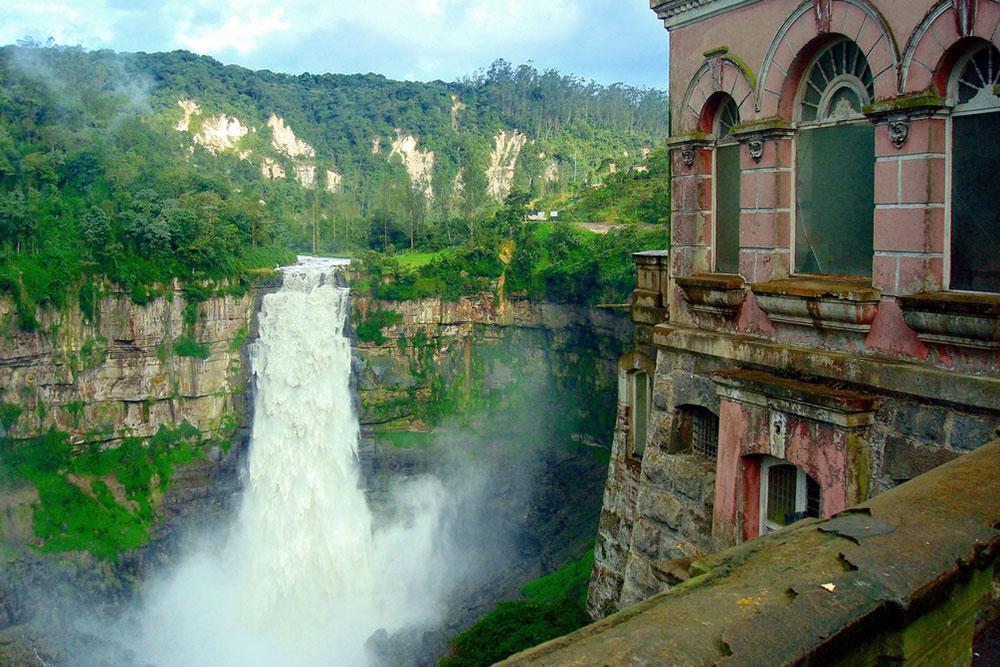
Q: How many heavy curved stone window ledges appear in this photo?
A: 3